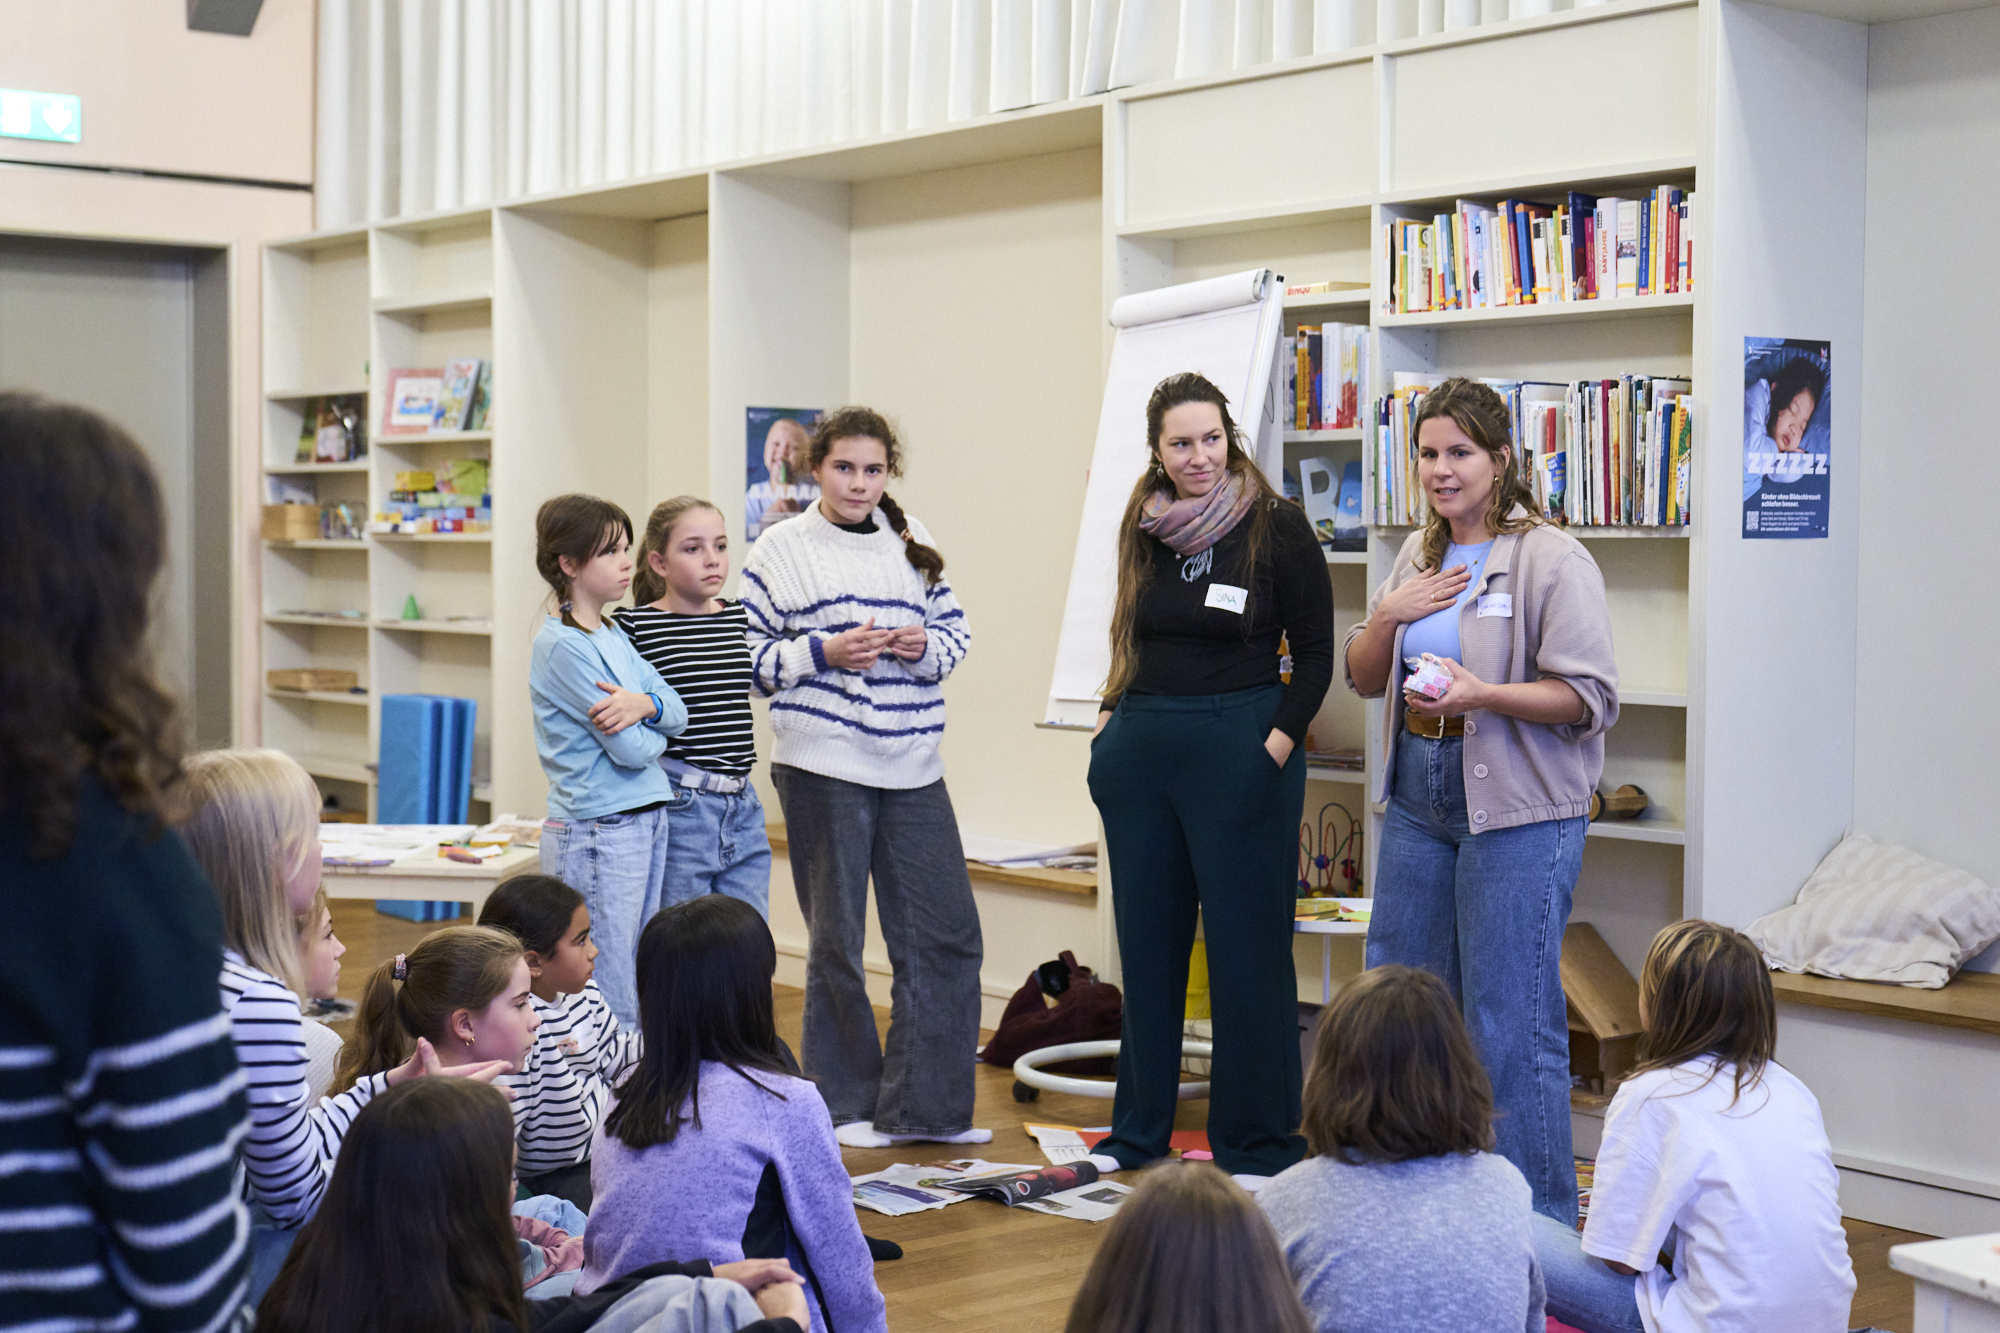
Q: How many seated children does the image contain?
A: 9